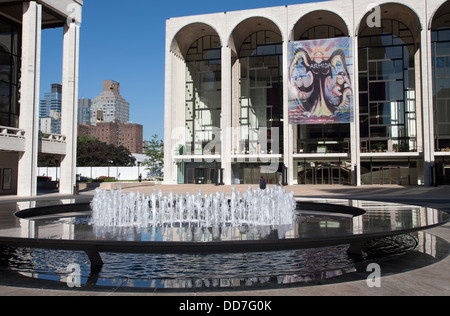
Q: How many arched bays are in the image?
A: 5